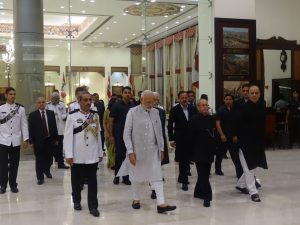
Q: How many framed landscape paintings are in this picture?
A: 3